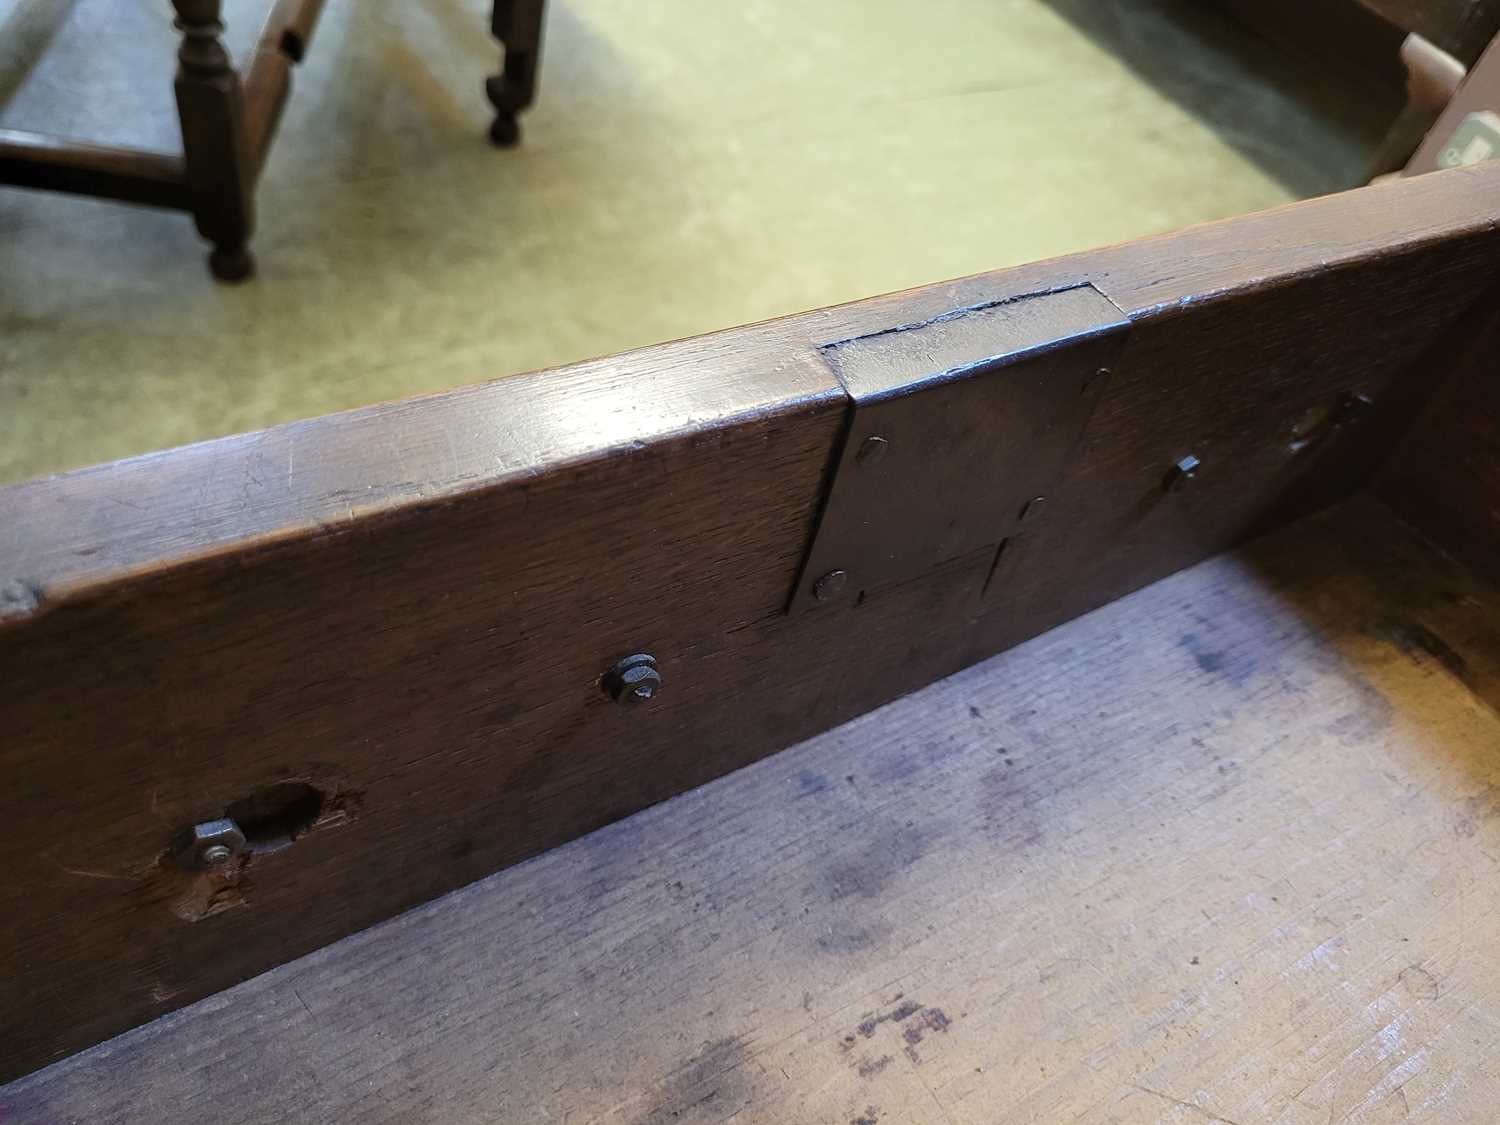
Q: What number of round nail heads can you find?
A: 4